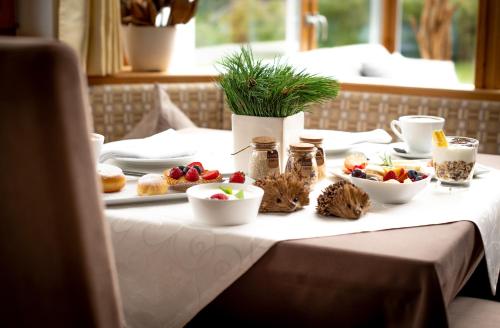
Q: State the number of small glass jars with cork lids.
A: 3